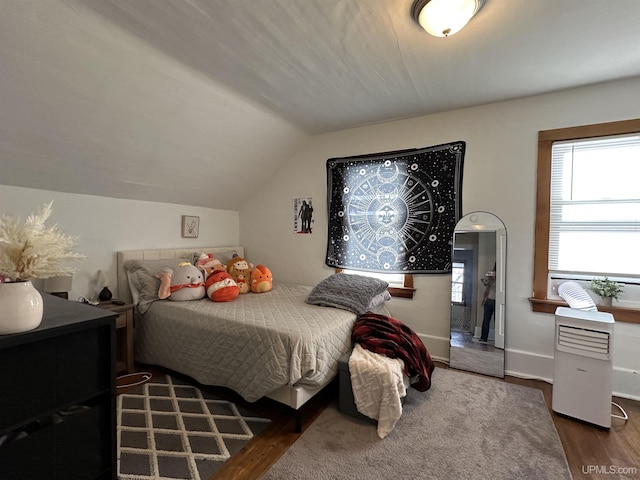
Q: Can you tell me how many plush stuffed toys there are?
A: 6